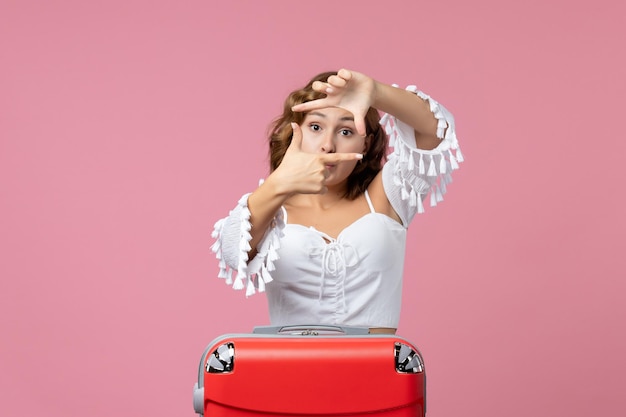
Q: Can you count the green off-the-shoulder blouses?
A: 0